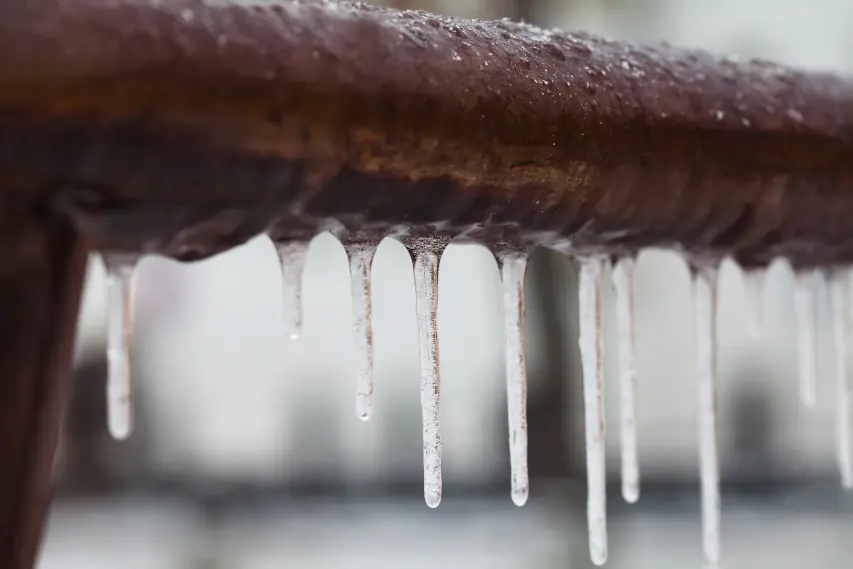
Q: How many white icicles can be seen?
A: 11